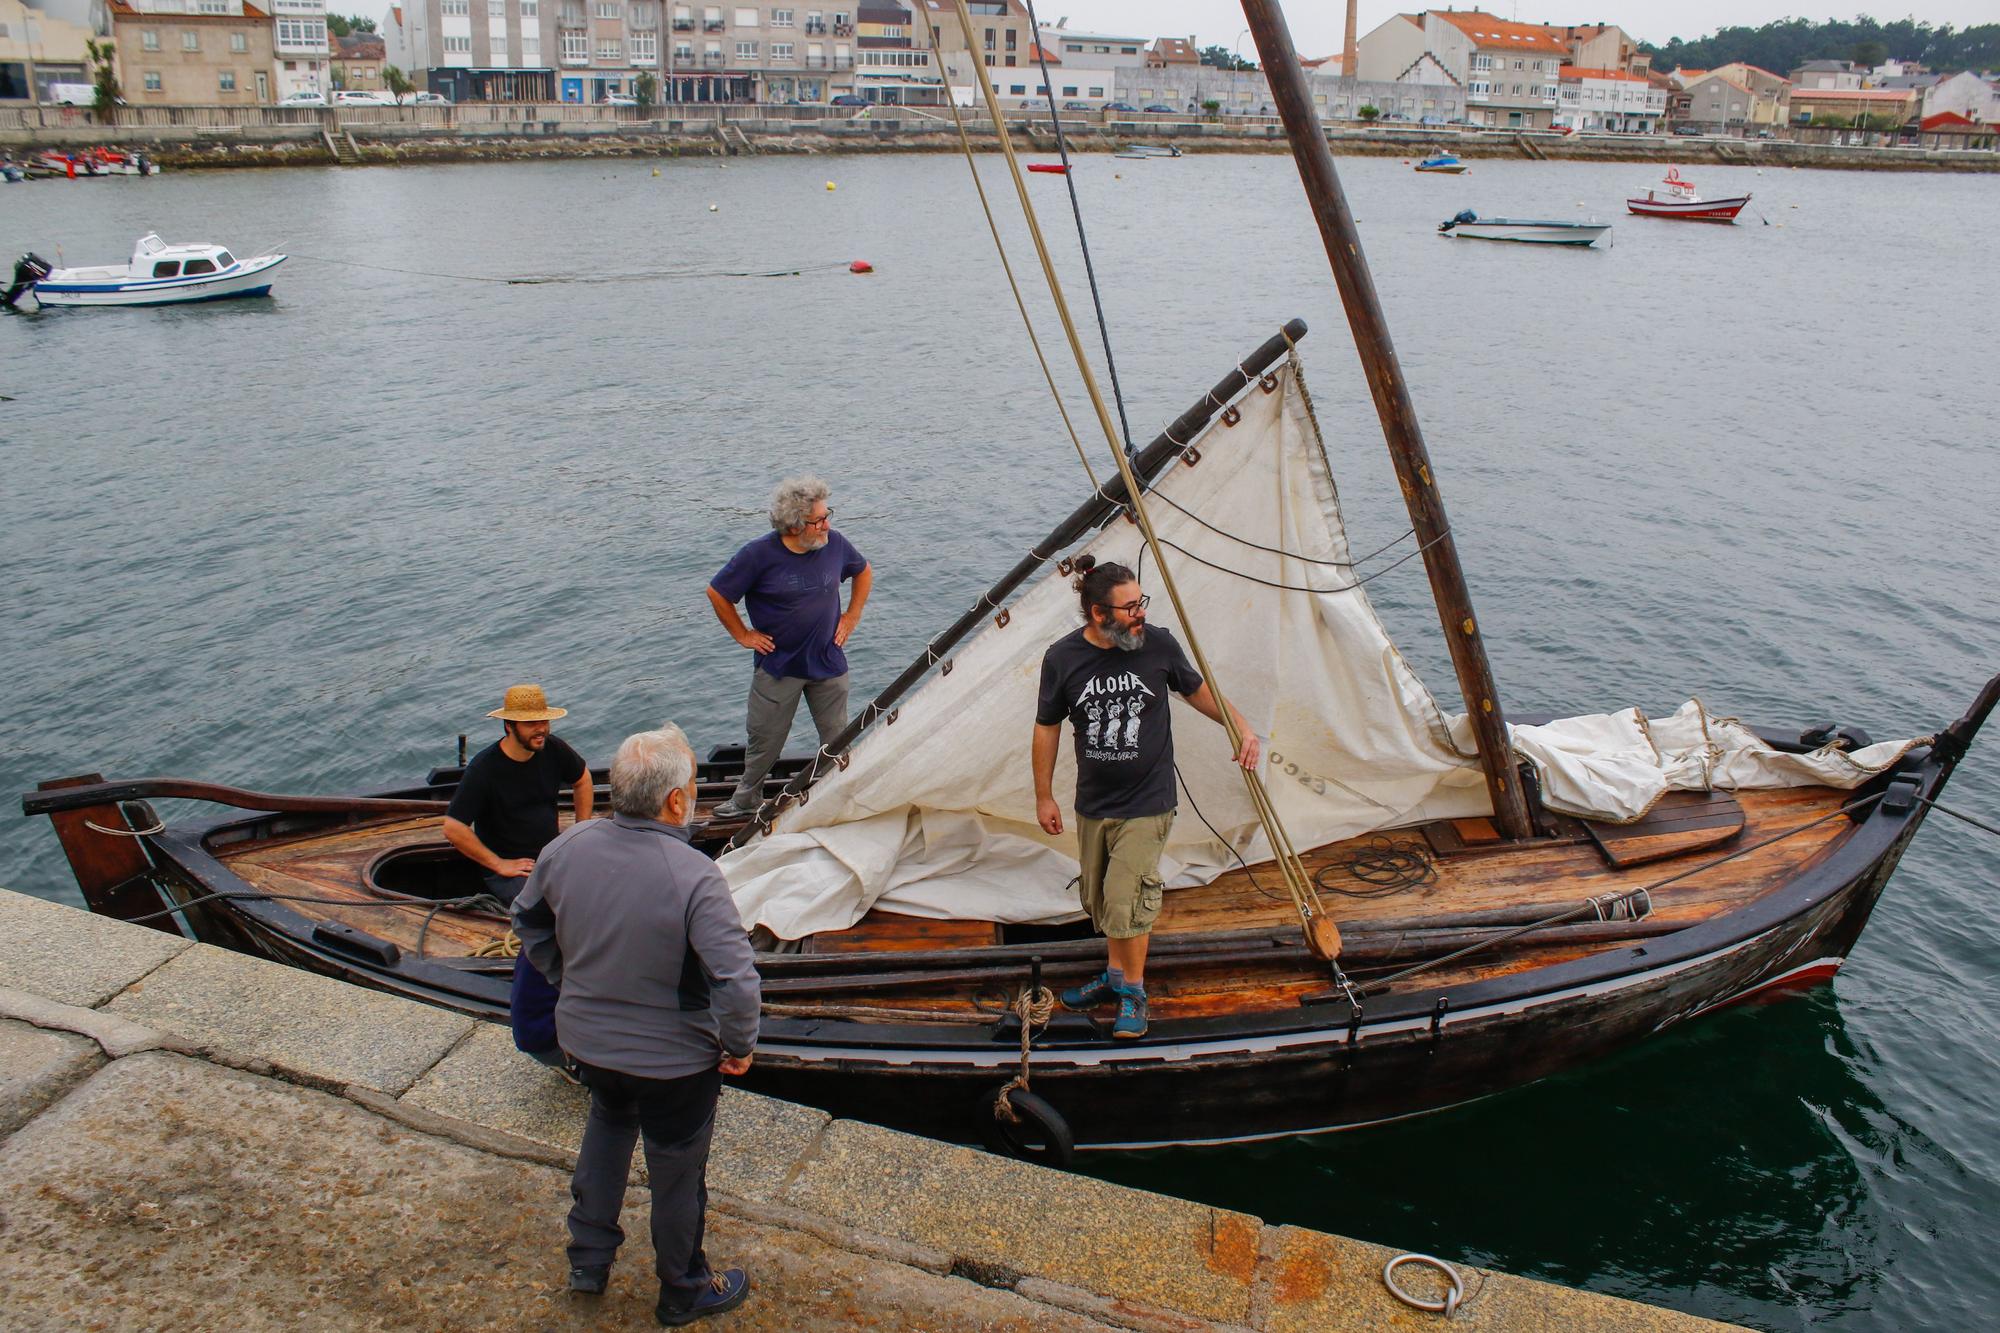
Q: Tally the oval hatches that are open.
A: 1